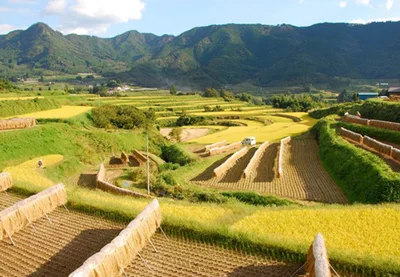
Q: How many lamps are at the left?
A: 0